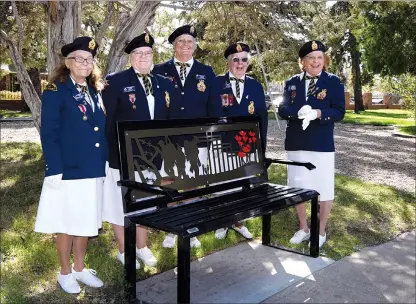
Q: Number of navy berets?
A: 5